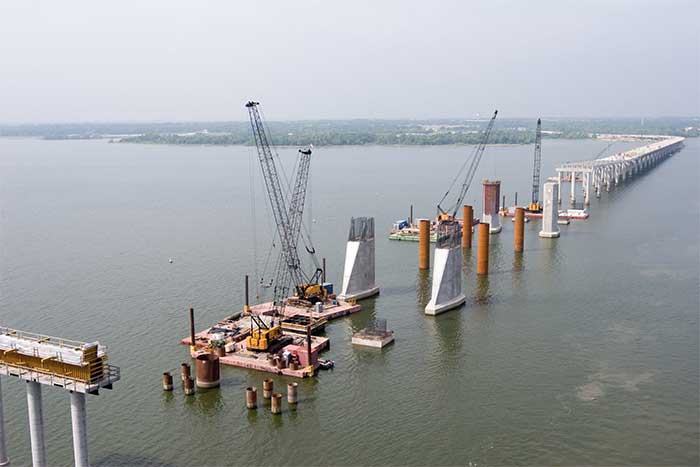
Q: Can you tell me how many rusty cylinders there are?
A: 12